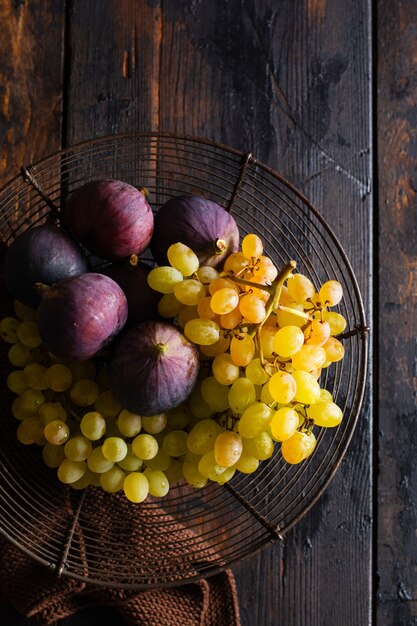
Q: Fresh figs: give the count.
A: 6